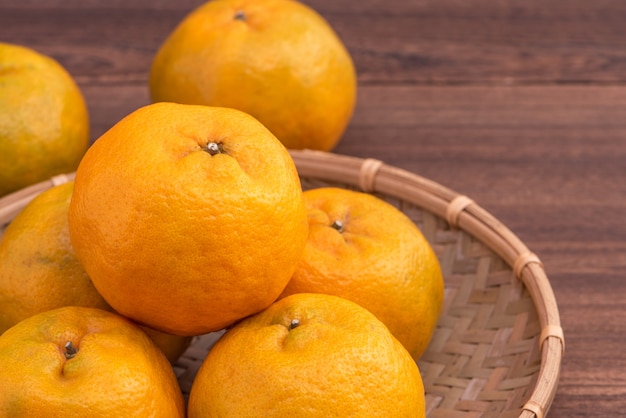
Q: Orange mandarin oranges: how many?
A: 7